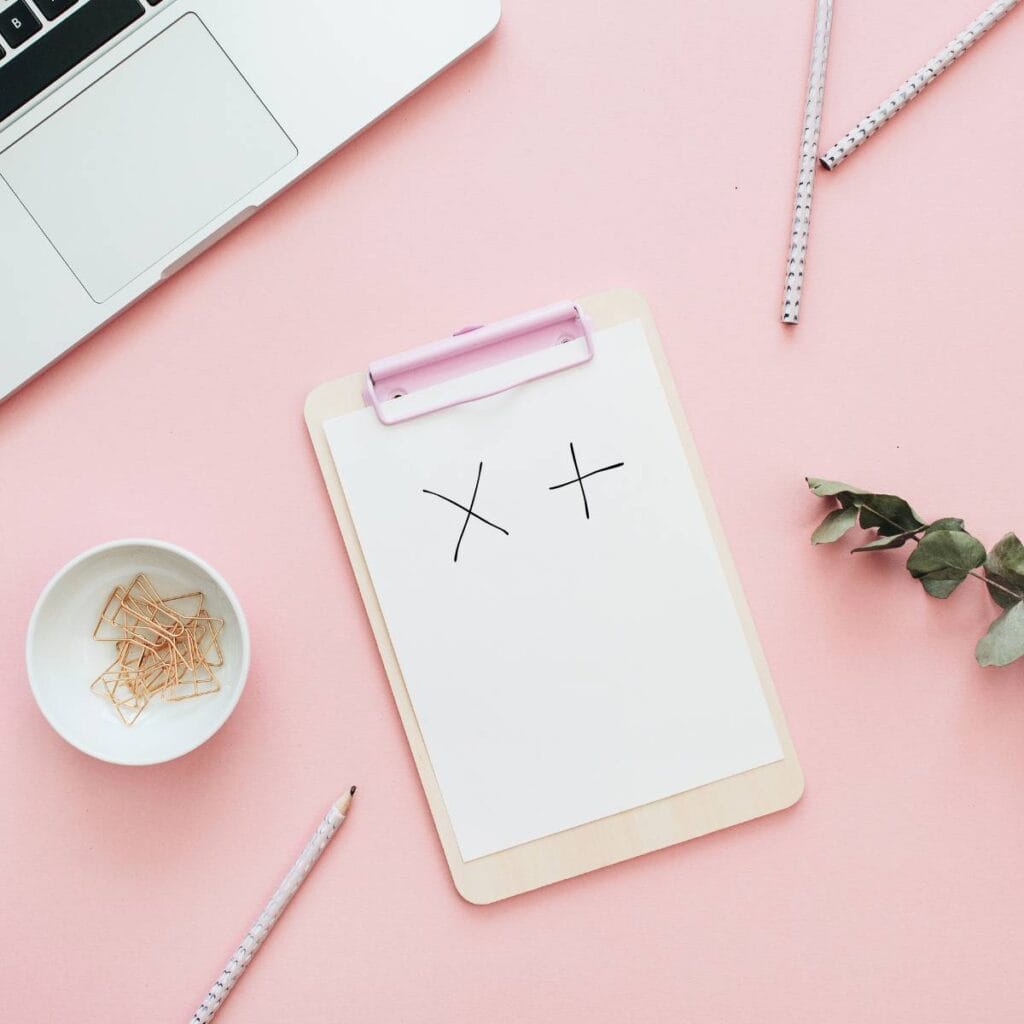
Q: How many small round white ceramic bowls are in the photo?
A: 1